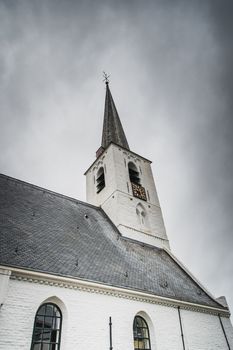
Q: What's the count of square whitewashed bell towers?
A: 1